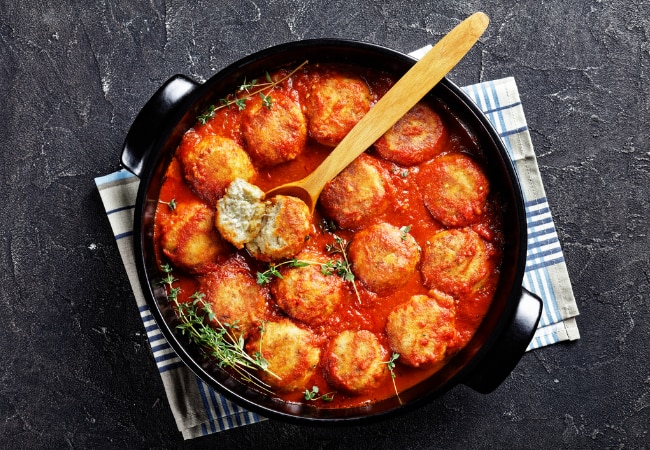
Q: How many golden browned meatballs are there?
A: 15